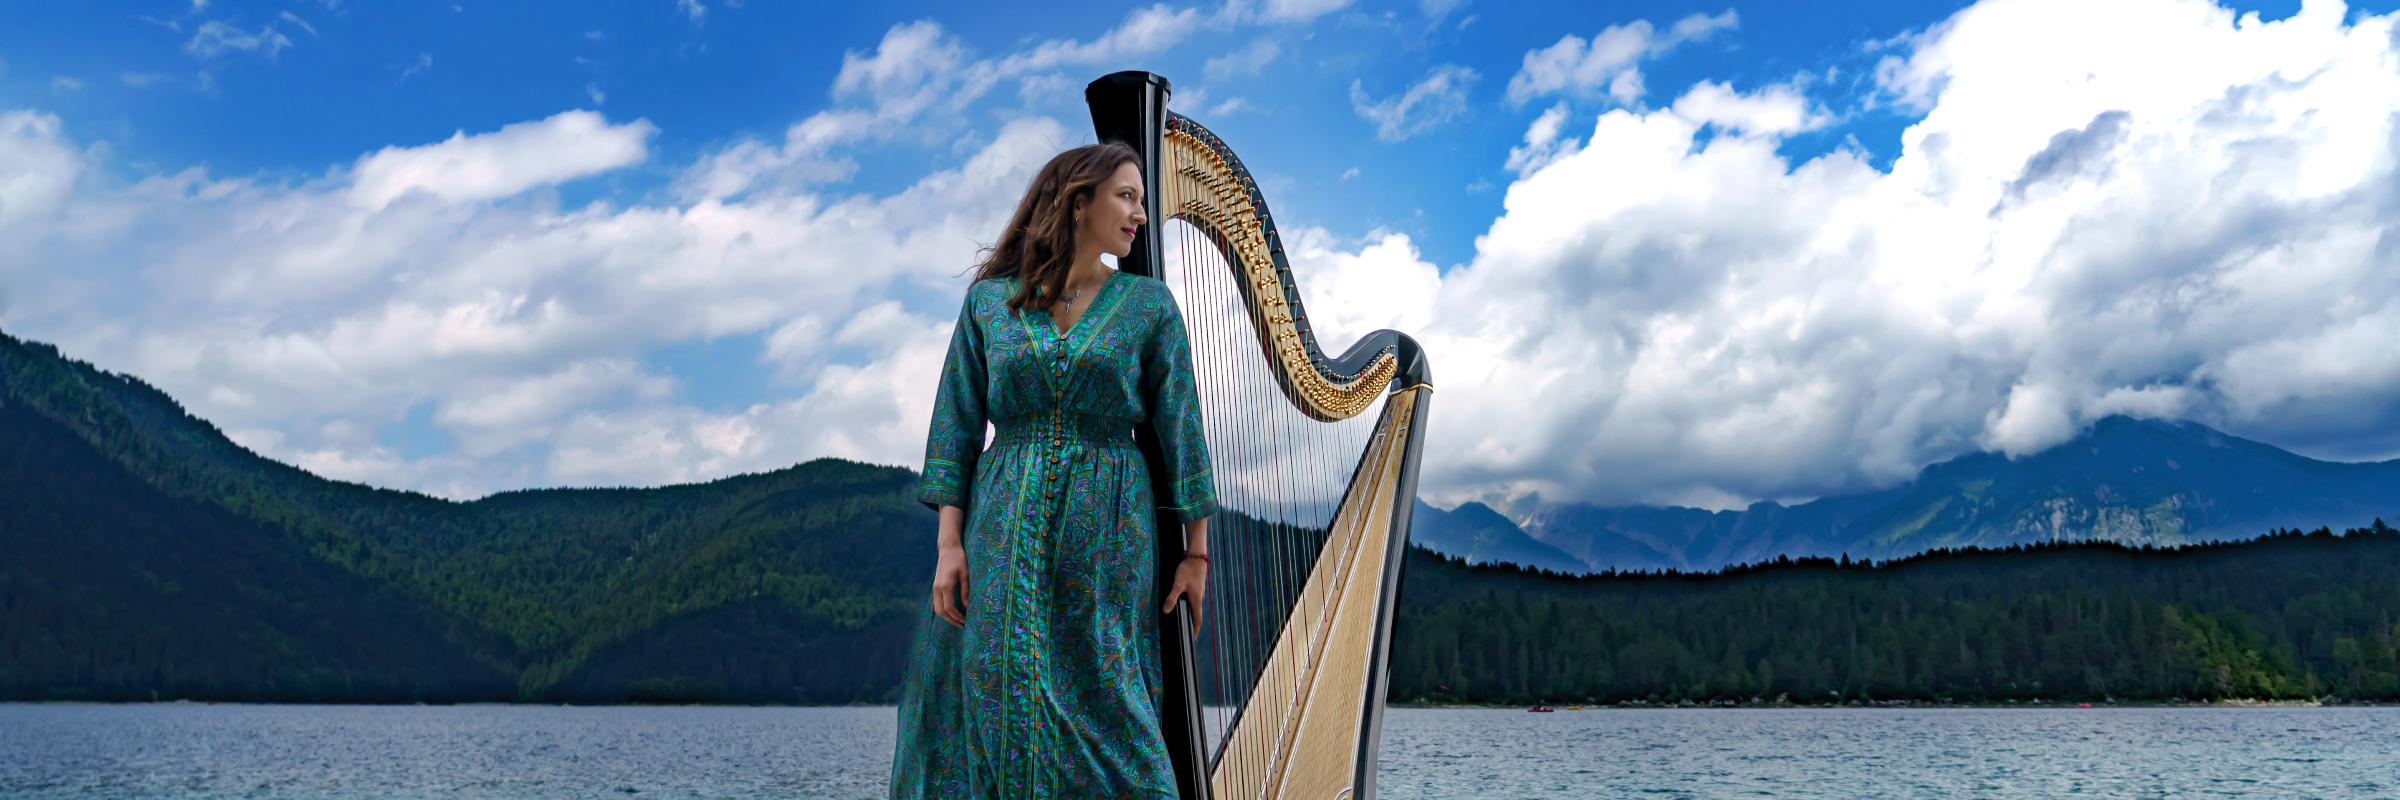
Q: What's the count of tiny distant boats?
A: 3